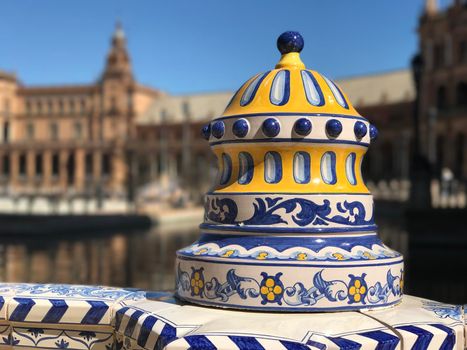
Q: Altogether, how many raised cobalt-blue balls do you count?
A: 9